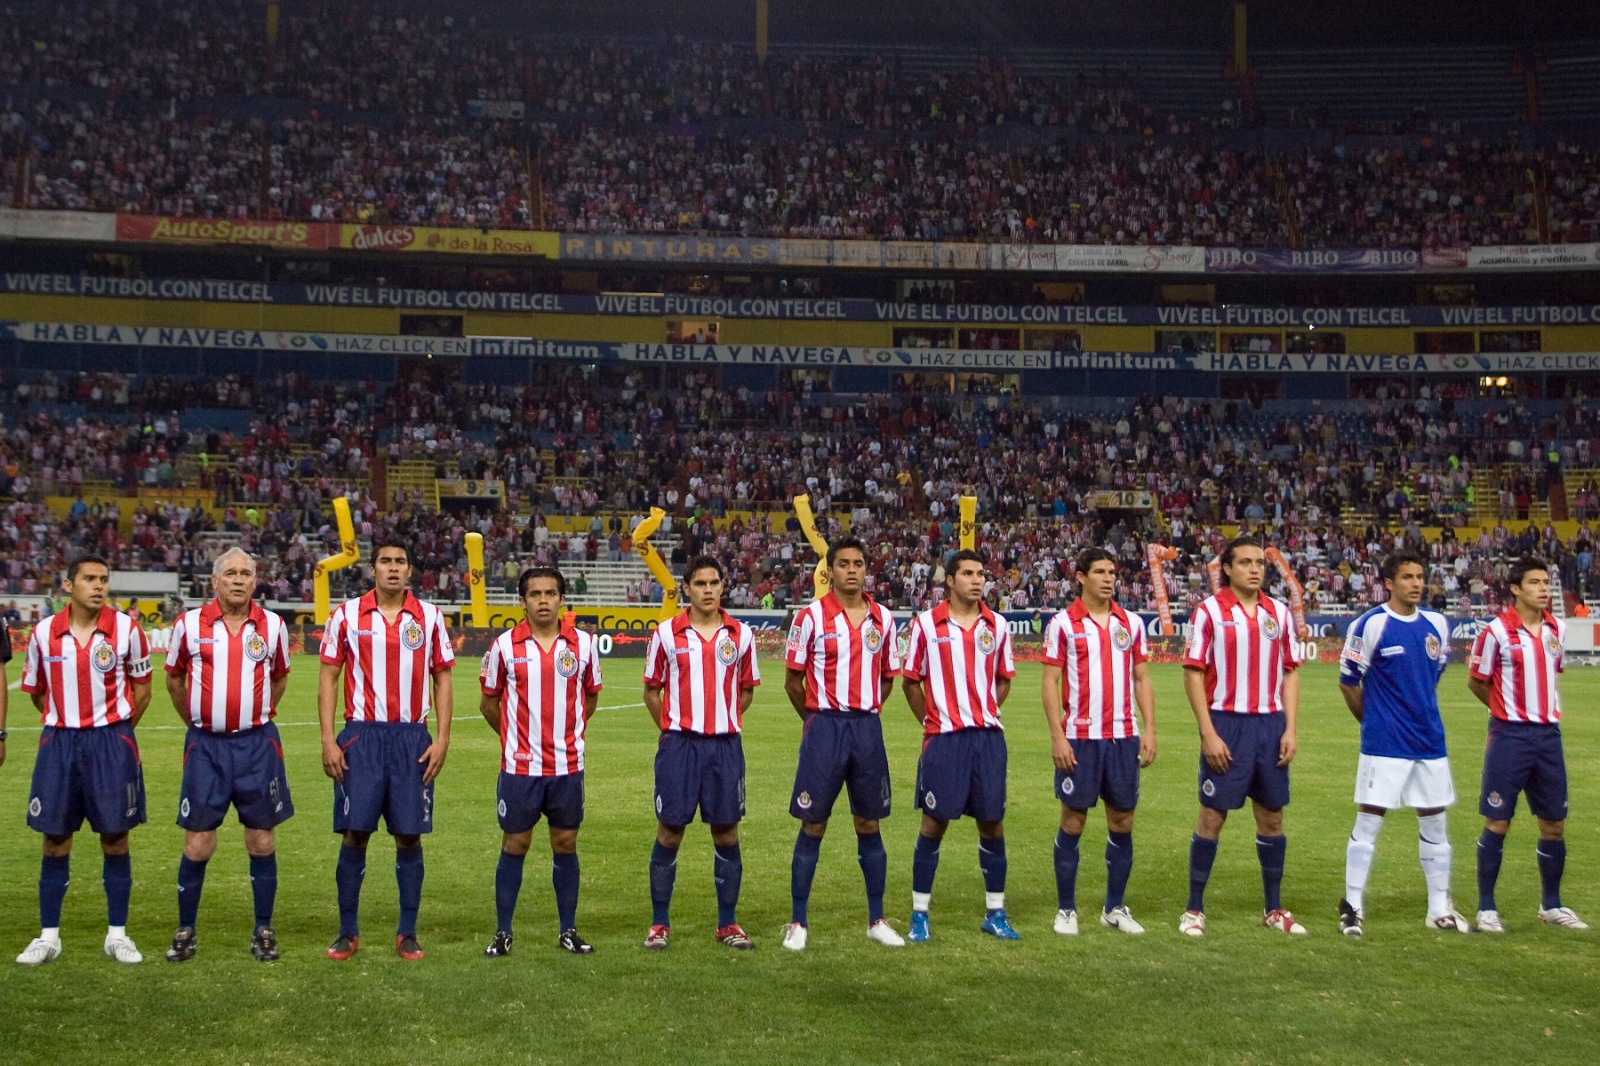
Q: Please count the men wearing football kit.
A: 11